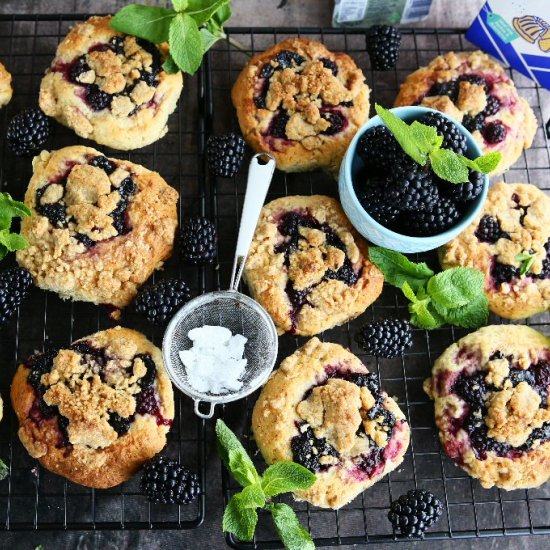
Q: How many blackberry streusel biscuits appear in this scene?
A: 9